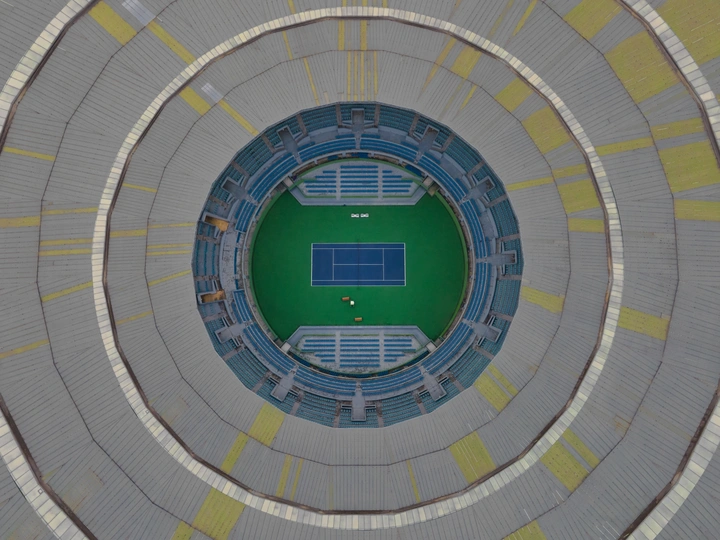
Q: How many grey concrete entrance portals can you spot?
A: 11